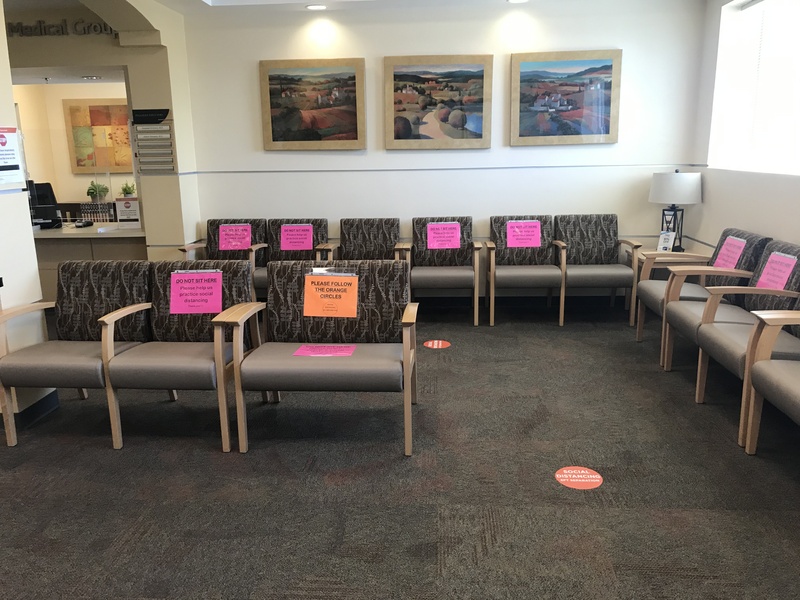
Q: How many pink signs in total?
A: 8